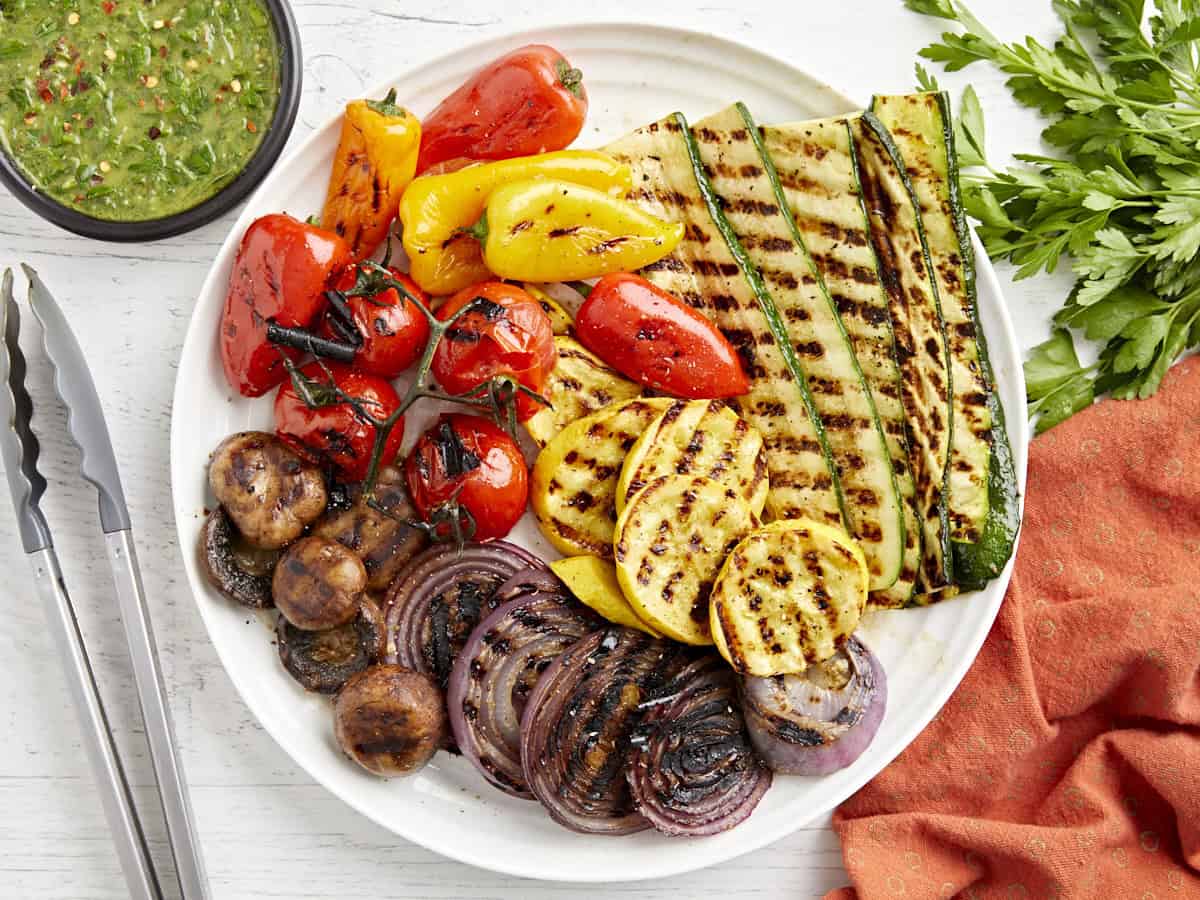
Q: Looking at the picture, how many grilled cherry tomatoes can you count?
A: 4